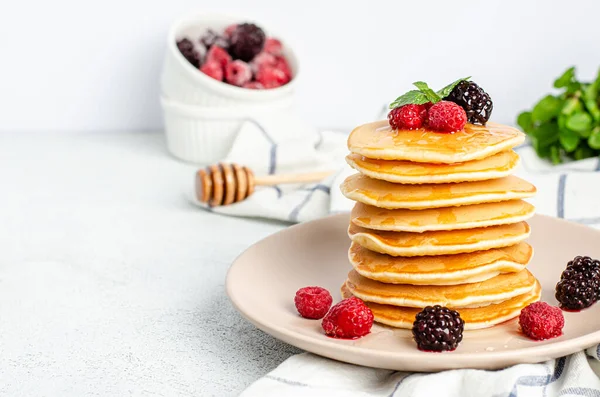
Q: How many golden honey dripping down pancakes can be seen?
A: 8